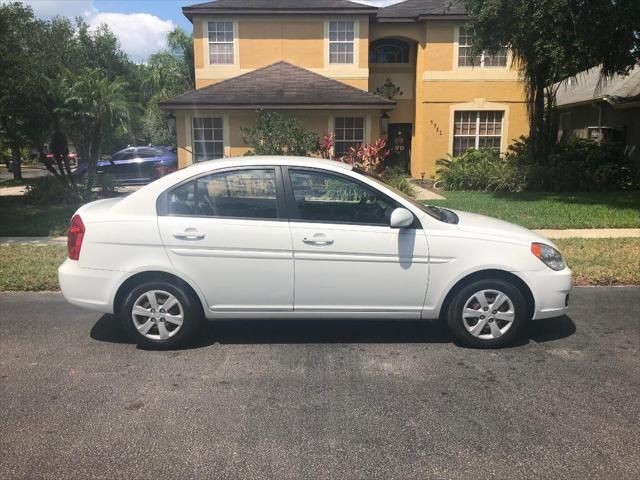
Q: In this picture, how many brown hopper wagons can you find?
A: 0